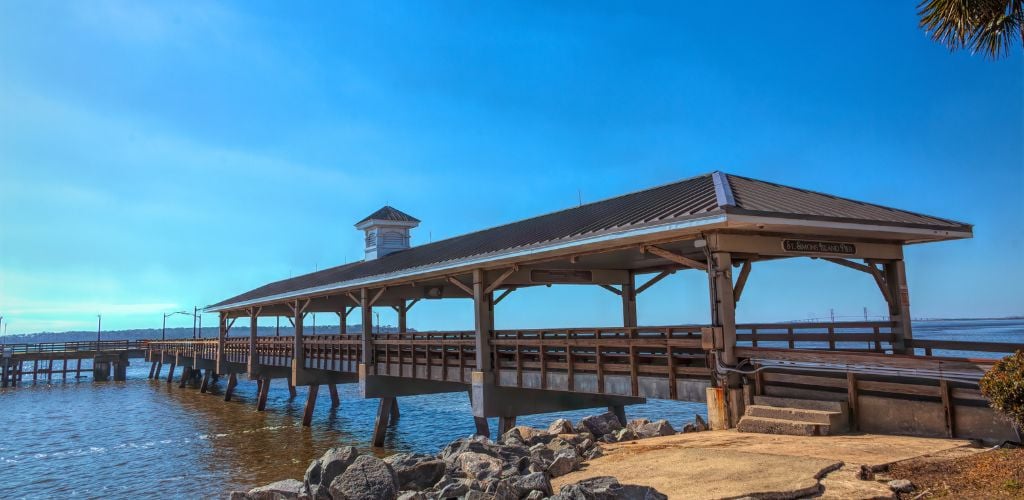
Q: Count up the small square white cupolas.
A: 1